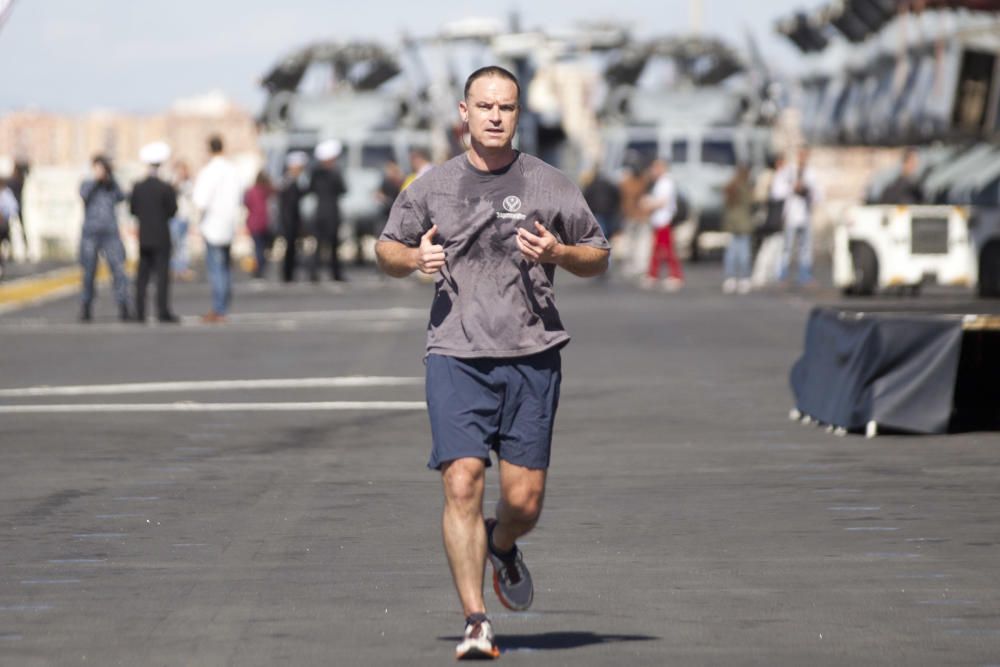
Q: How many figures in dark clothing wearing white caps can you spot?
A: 3